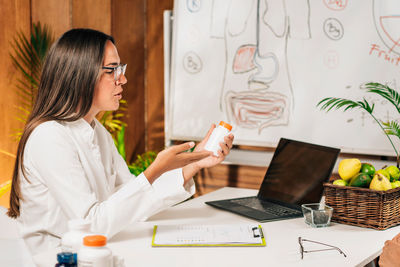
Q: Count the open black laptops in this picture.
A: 1